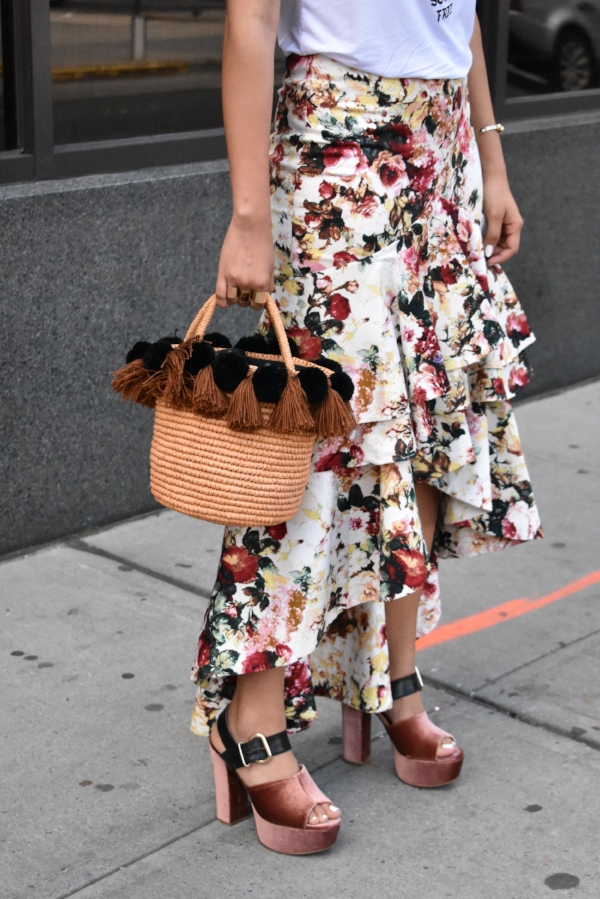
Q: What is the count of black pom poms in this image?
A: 12